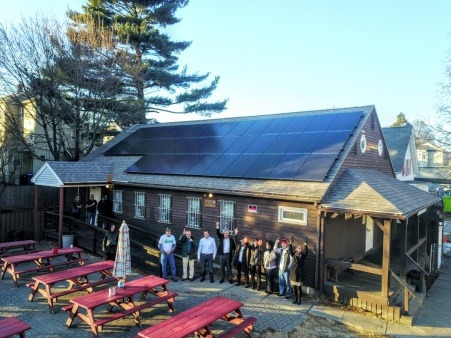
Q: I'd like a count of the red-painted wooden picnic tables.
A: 6